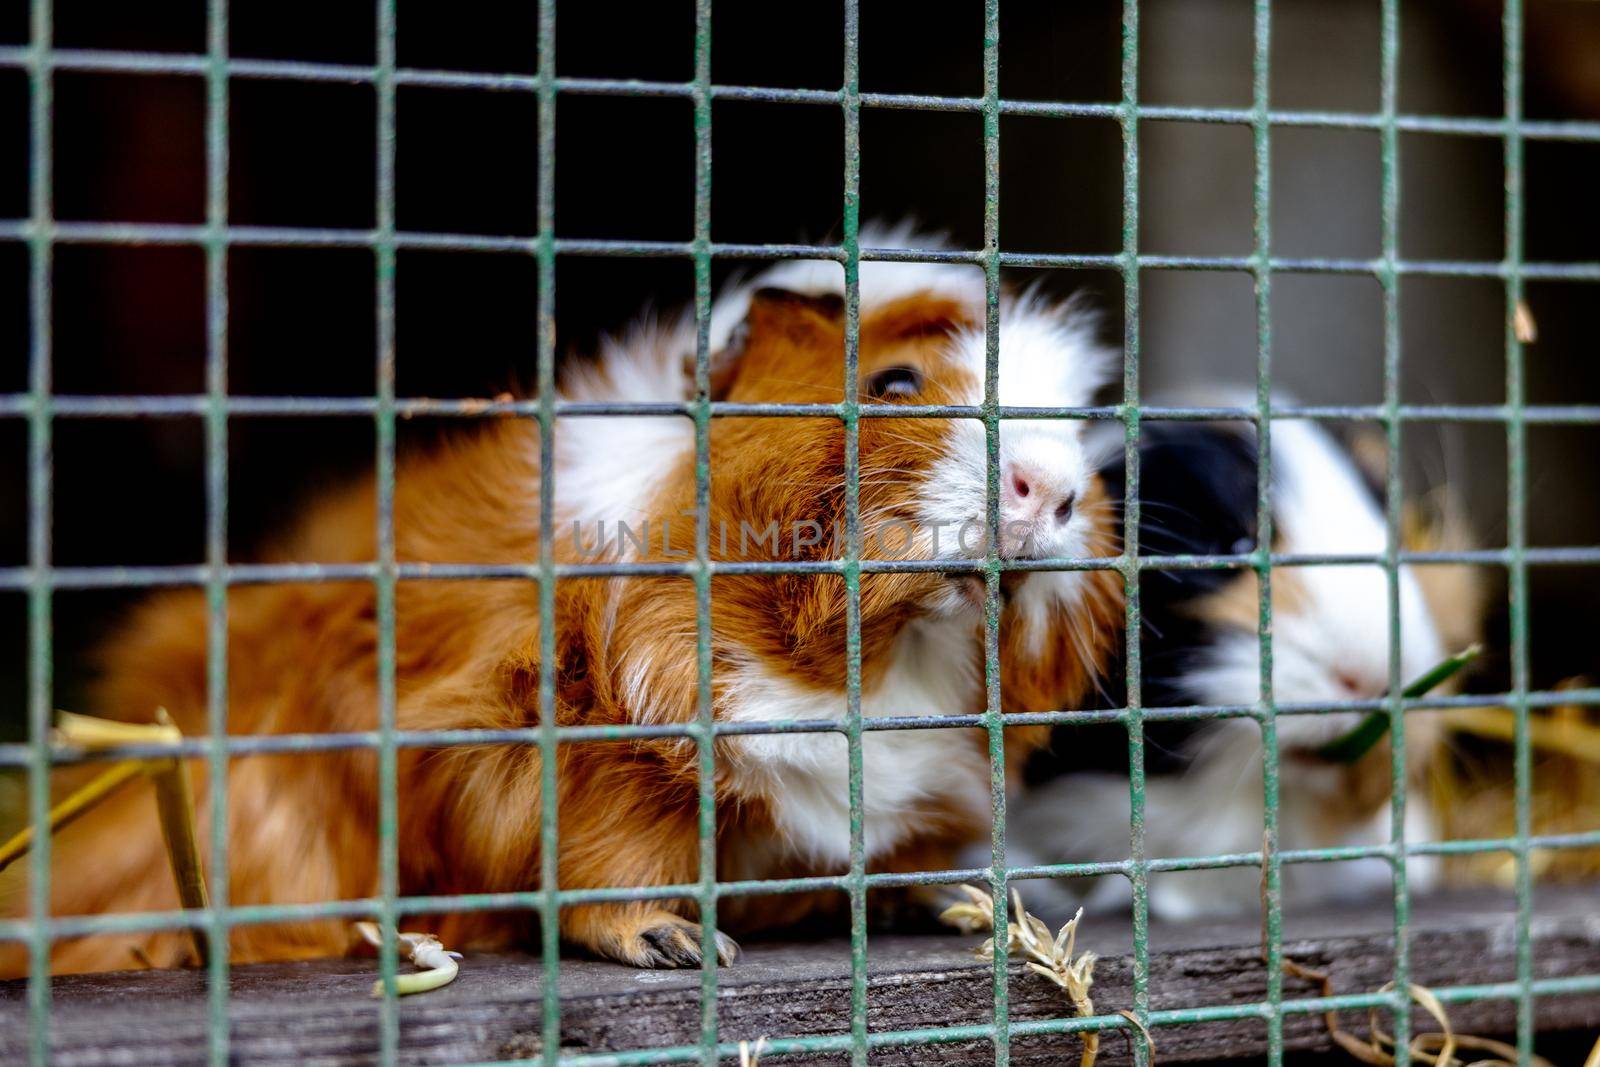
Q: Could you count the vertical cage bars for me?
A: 11